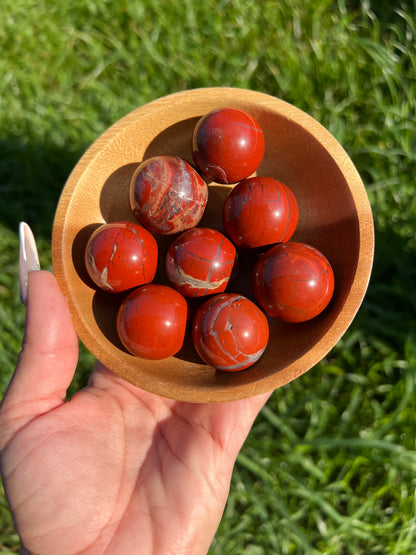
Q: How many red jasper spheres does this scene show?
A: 8